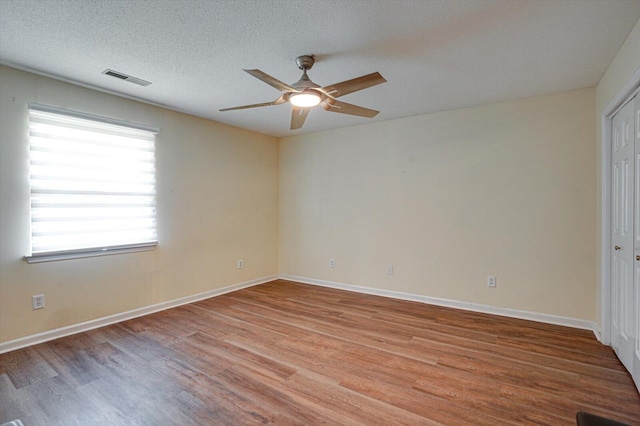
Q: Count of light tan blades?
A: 5